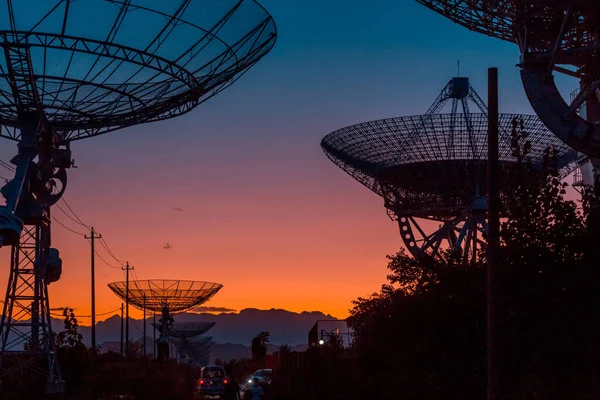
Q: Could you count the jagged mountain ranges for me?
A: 1